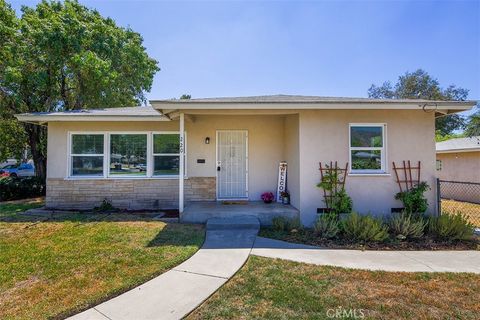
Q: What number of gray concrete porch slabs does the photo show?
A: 1